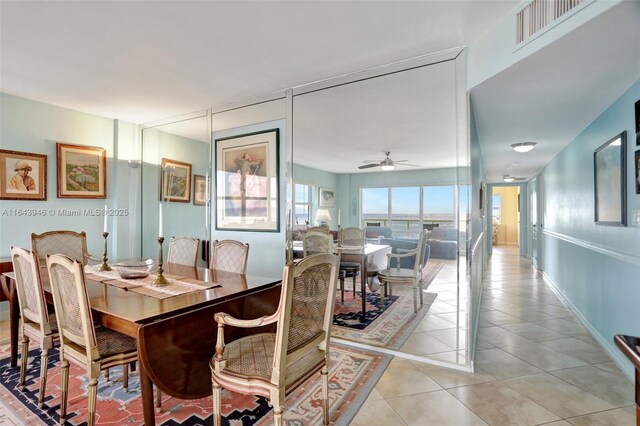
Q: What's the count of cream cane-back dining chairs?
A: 6